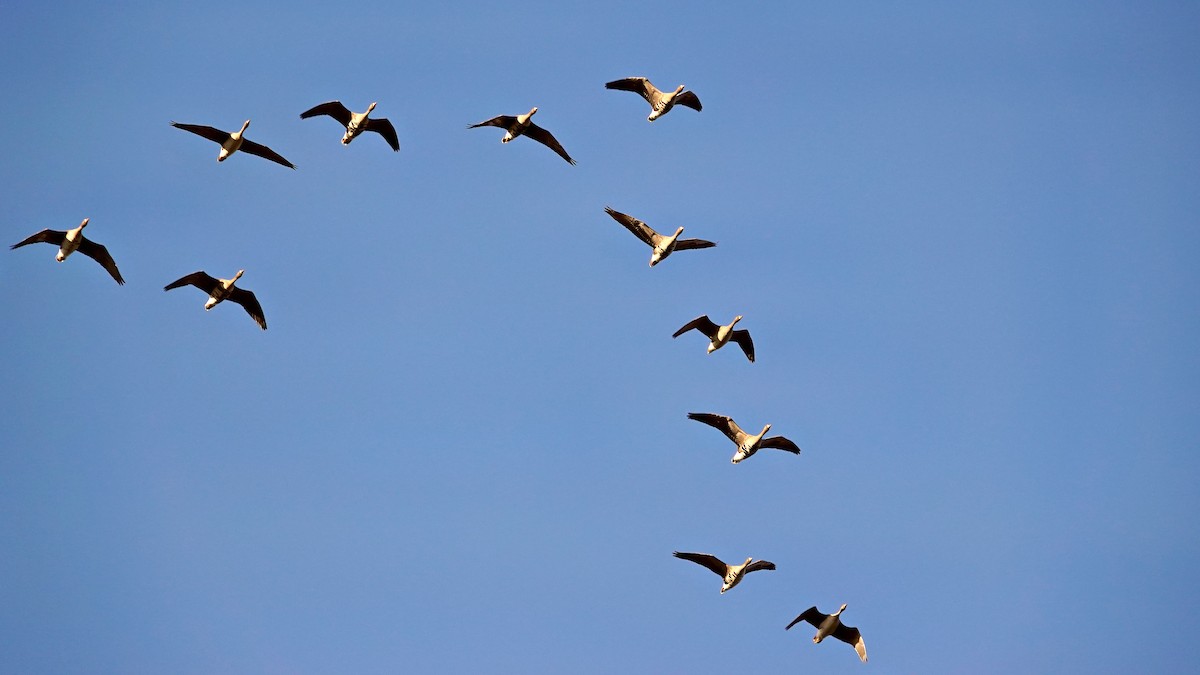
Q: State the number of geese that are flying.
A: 11